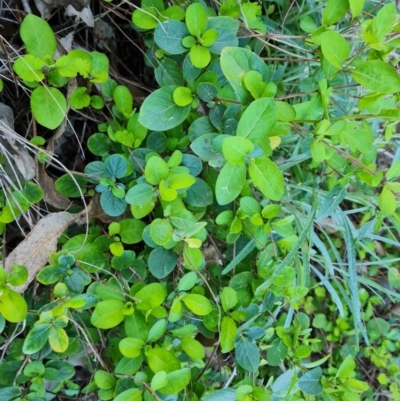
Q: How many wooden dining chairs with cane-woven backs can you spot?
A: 0